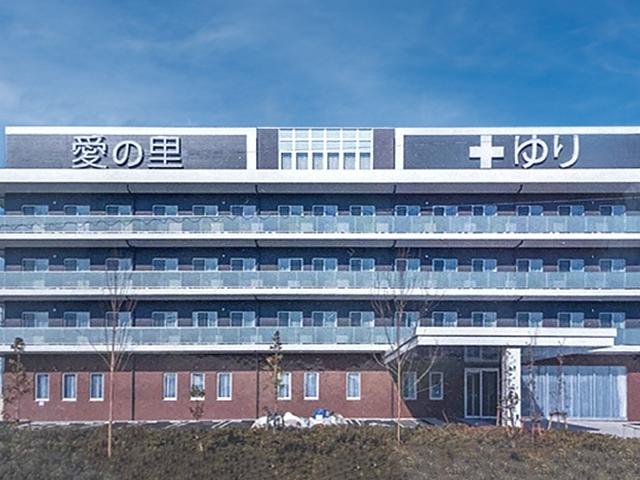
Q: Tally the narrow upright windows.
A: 11